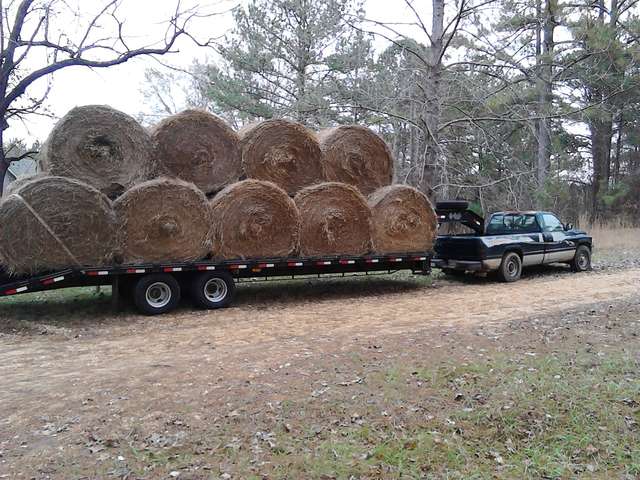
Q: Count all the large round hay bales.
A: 9